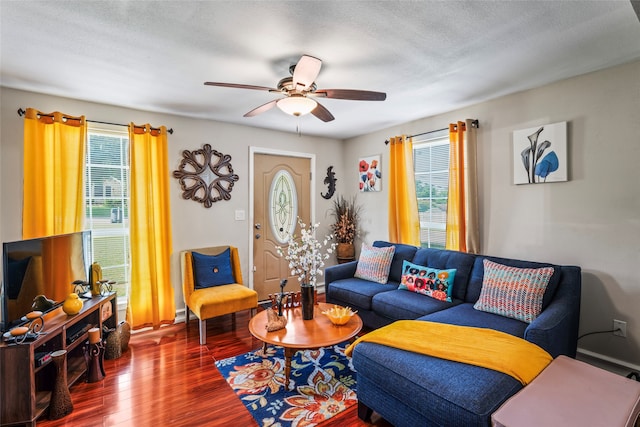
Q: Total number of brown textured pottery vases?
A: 3